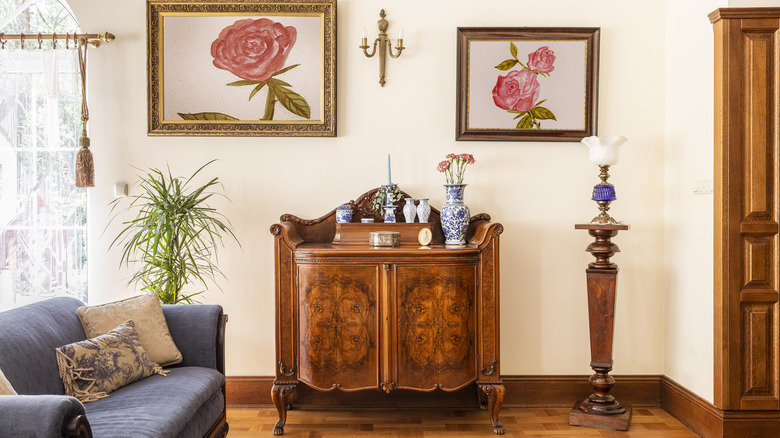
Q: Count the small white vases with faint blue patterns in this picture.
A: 2